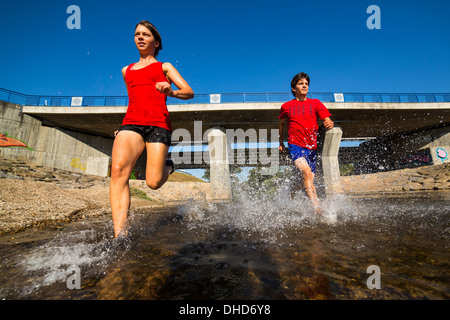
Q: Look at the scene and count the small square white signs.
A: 3